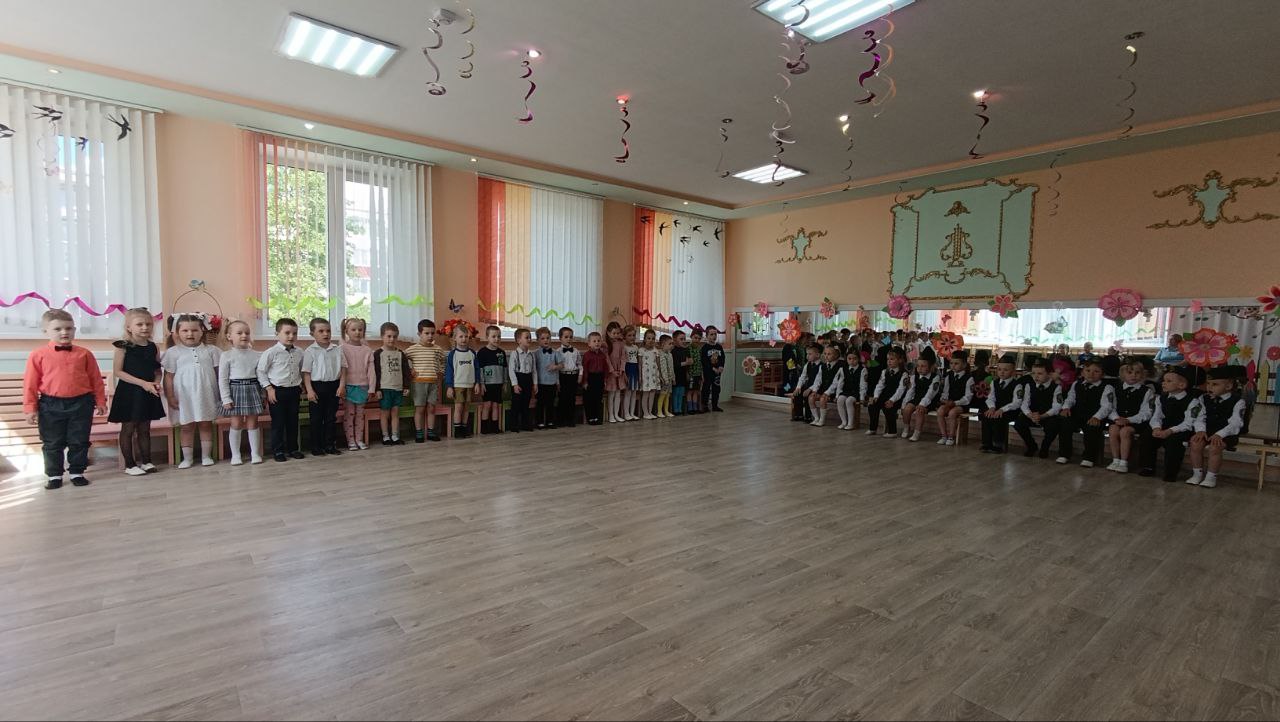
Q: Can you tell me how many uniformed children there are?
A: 12